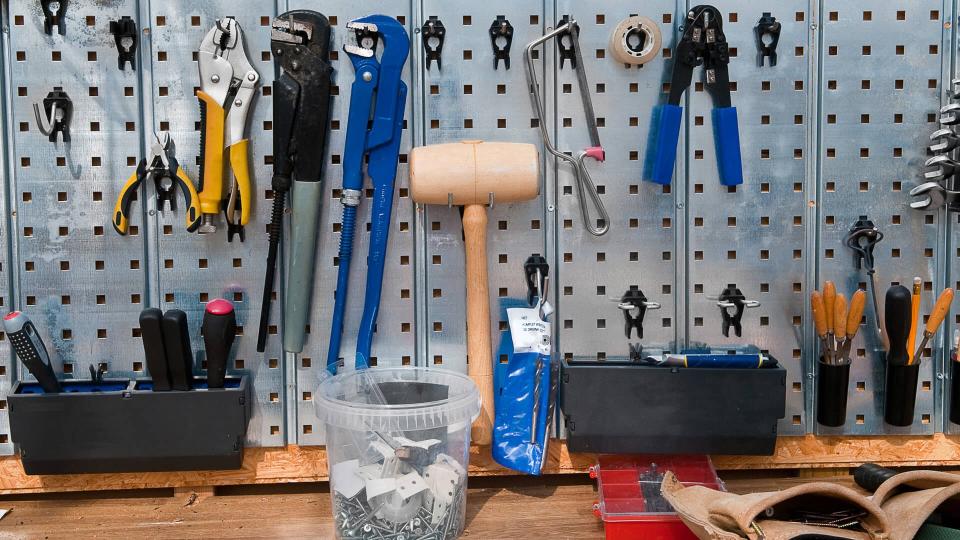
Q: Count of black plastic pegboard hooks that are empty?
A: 8